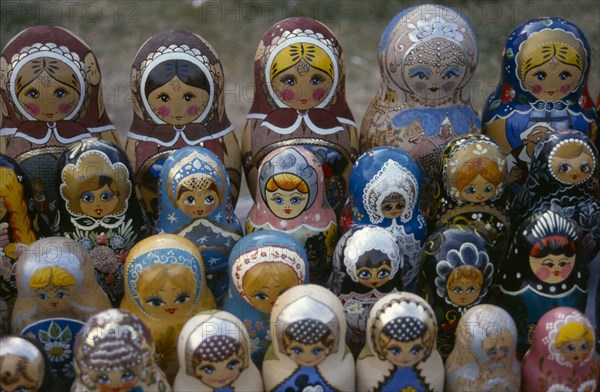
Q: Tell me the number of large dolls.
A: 5